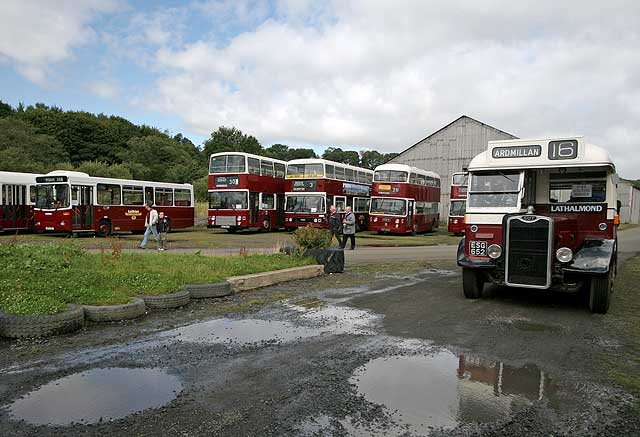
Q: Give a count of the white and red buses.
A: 7